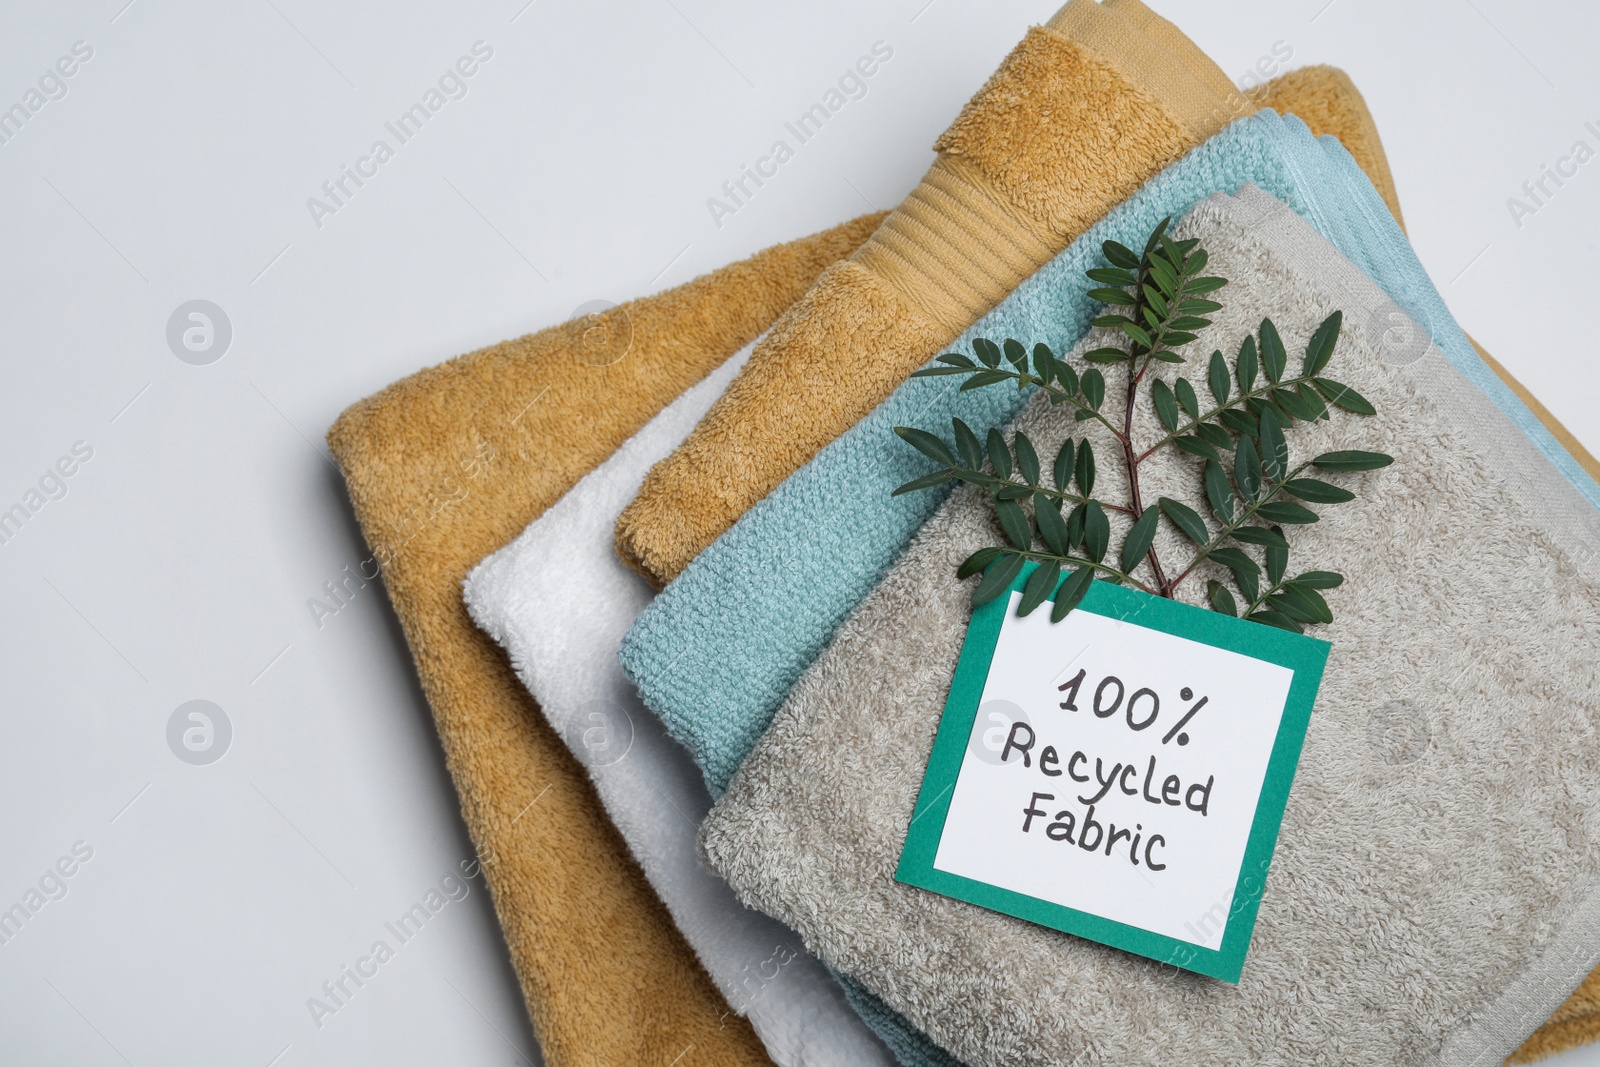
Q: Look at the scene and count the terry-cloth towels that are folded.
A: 5